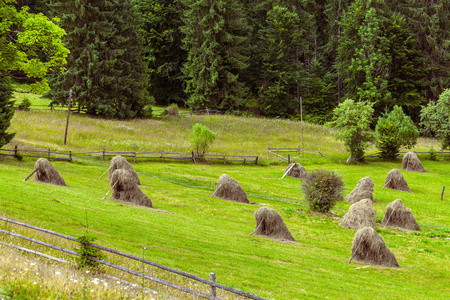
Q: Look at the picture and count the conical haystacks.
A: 12